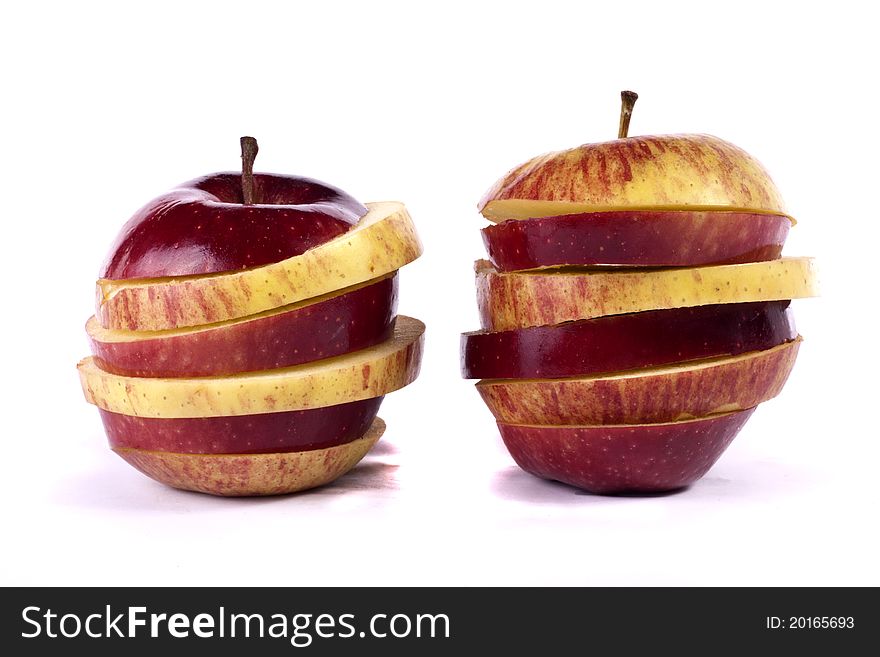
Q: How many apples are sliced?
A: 2